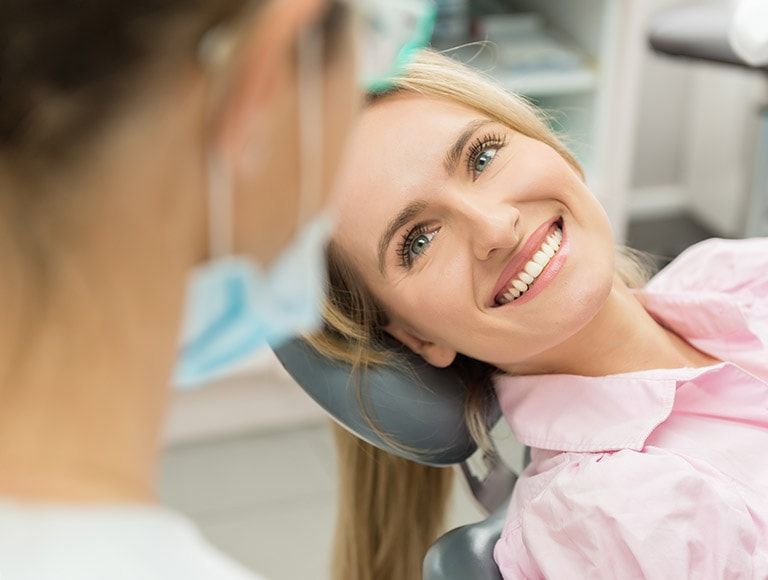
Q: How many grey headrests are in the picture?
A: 1